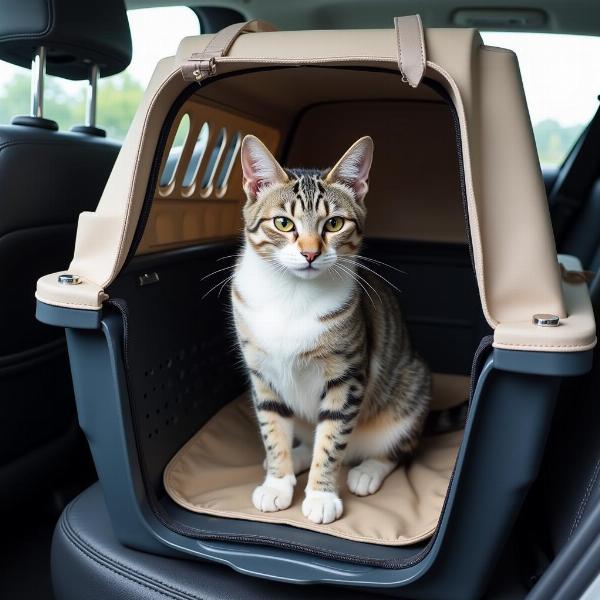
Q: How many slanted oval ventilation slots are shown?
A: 4